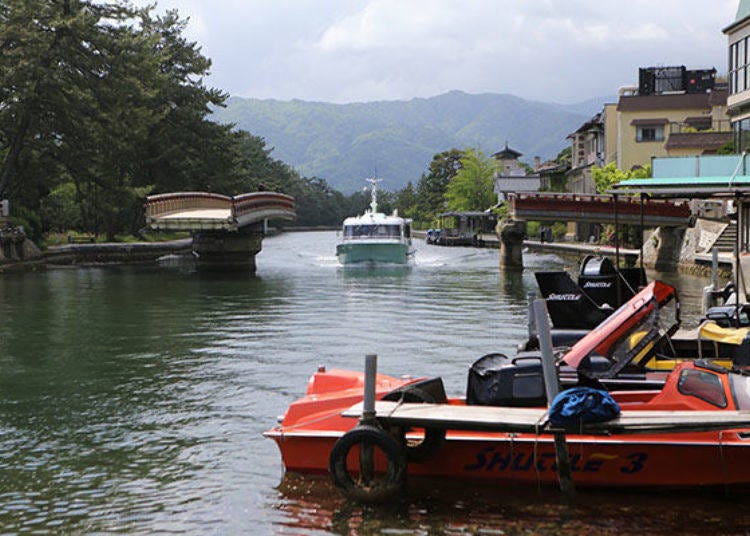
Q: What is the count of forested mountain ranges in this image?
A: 1